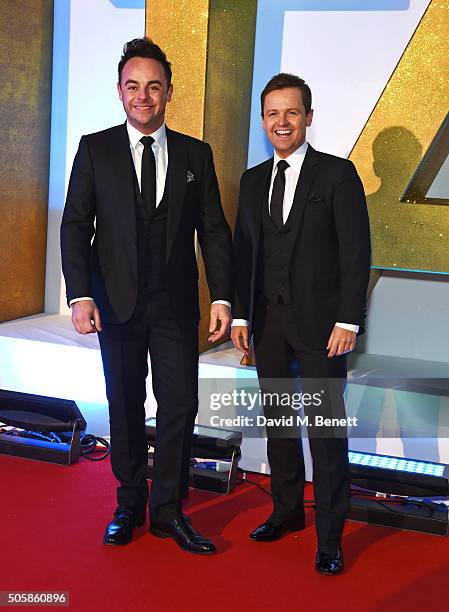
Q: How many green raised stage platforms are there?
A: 0